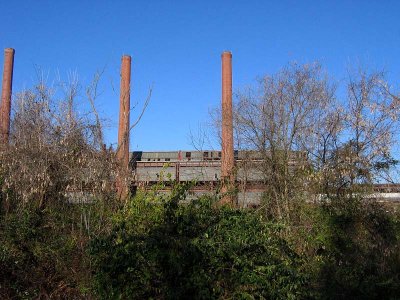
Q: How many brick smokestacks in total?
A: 3